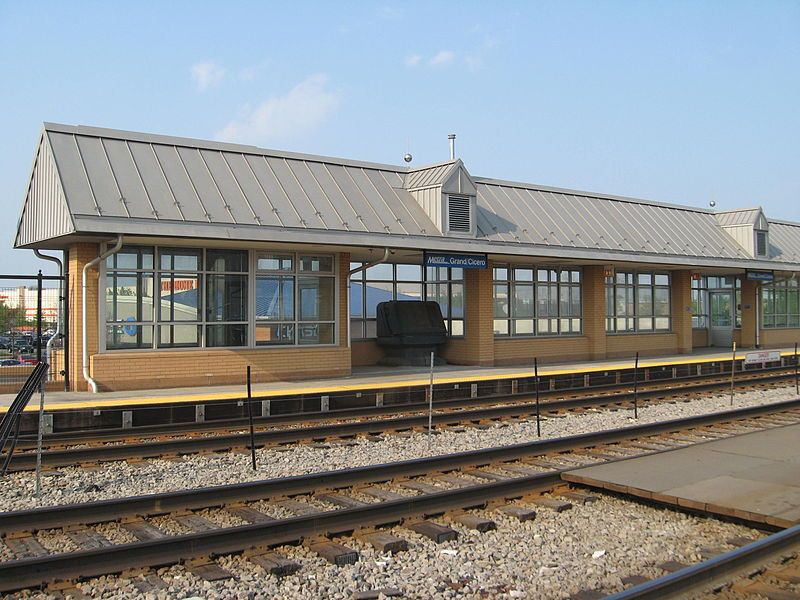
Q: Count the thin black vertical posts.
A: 4